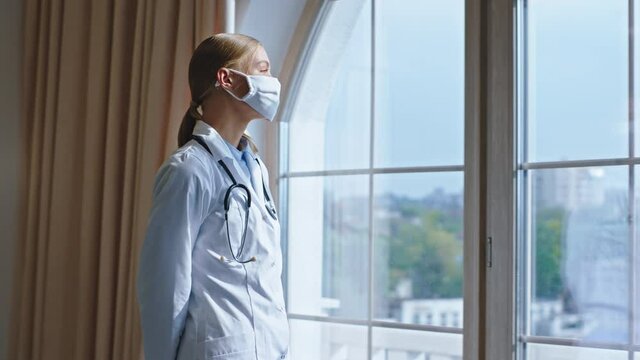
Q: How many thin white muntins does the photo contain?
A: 6